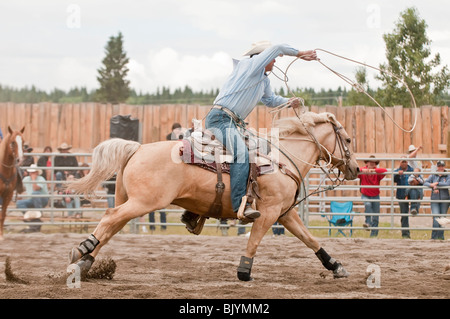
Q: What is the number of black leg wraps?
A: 4